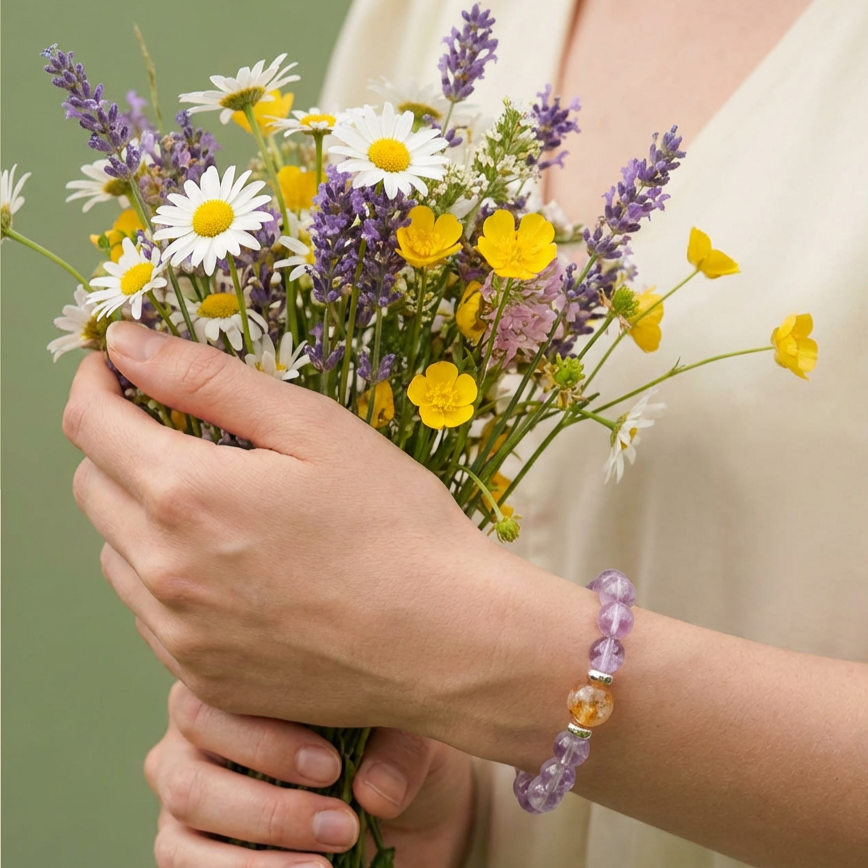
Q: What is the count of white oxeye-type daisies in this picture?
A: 13